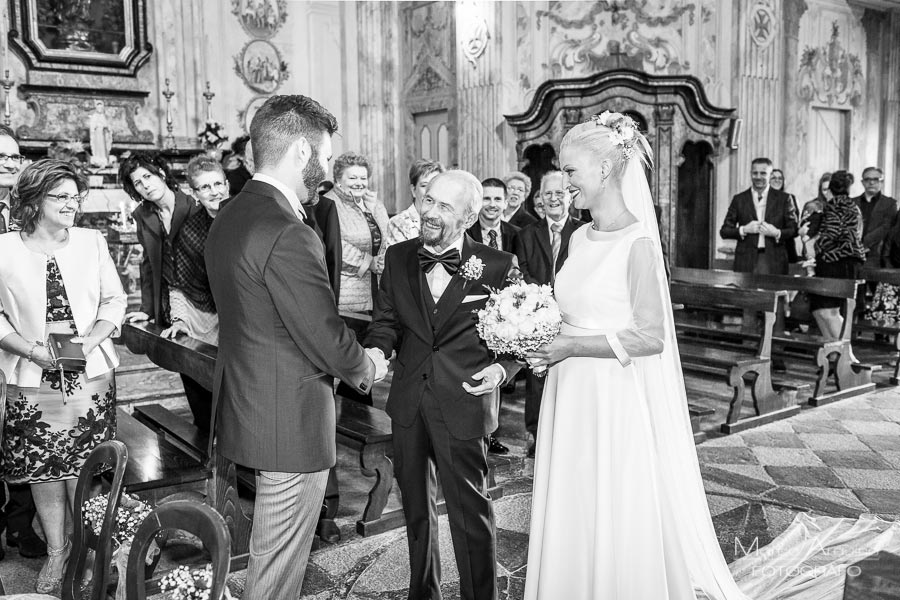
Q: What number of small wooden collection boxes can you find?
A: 0